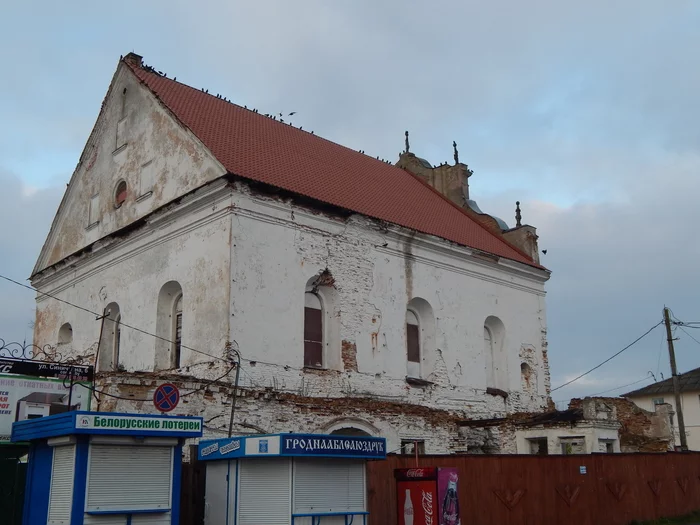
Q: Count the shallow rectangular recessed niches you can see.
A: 3